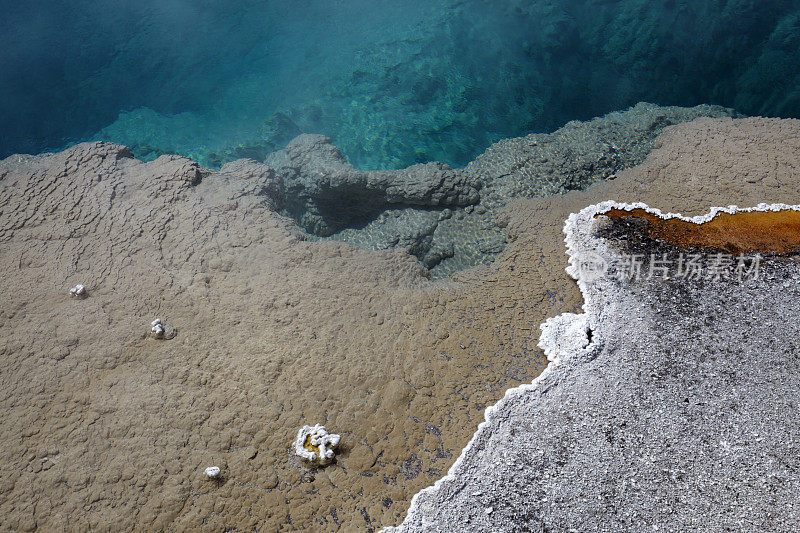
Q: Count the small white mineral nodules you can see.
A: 4